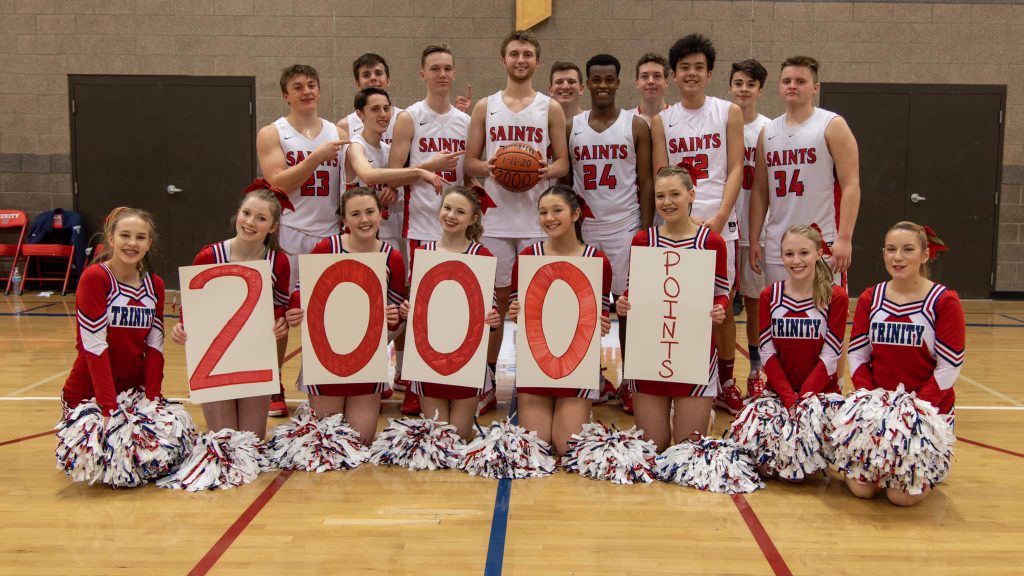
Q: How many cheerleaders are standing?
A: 0